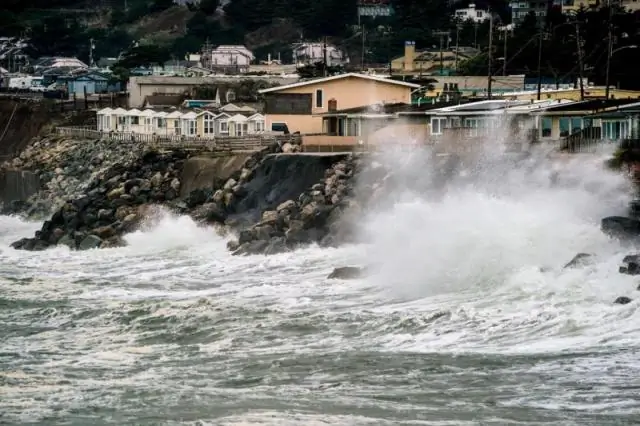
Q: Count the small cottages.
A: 11